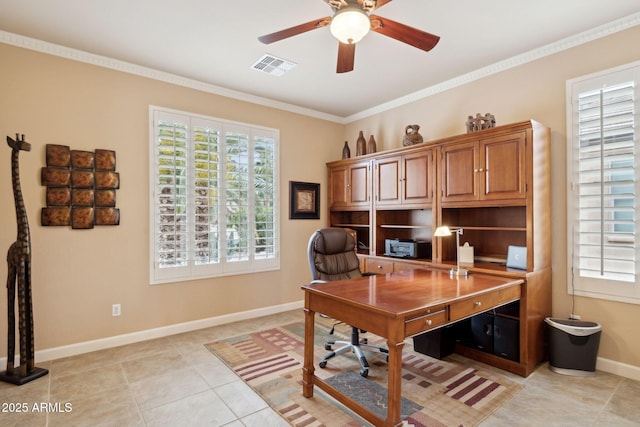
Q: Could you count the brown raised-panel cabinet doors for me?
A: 6